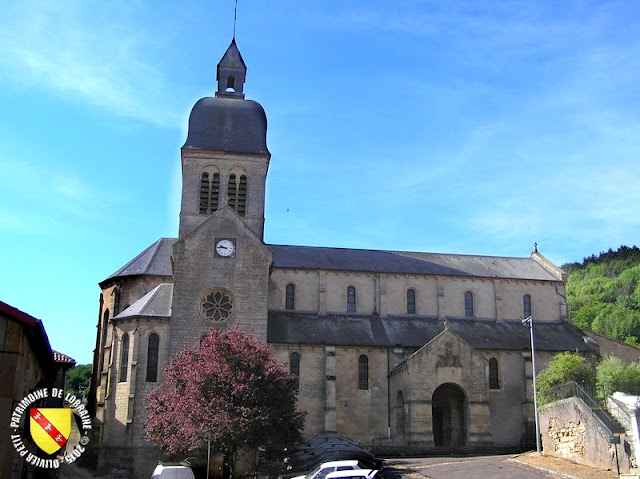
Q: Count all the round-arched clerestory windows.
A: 5